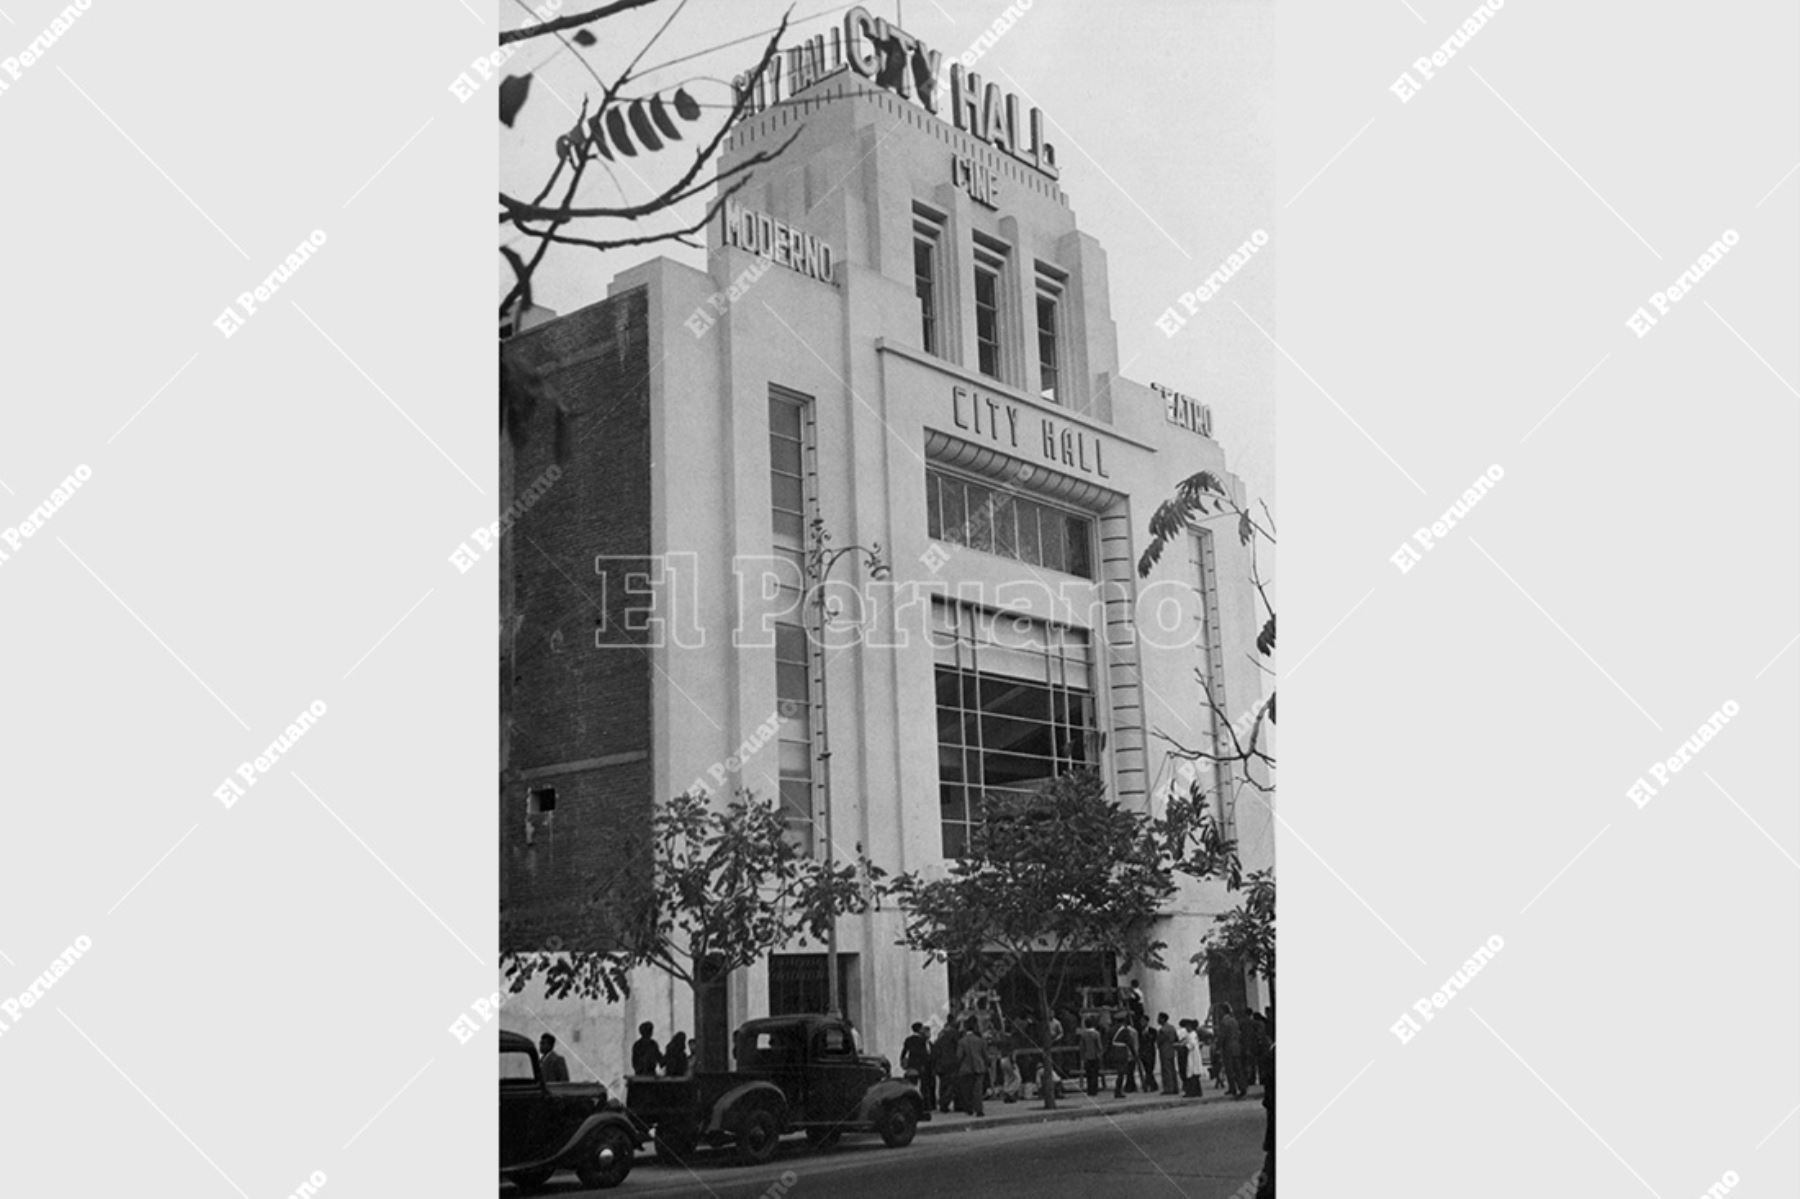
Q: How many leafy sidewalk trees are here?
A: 3